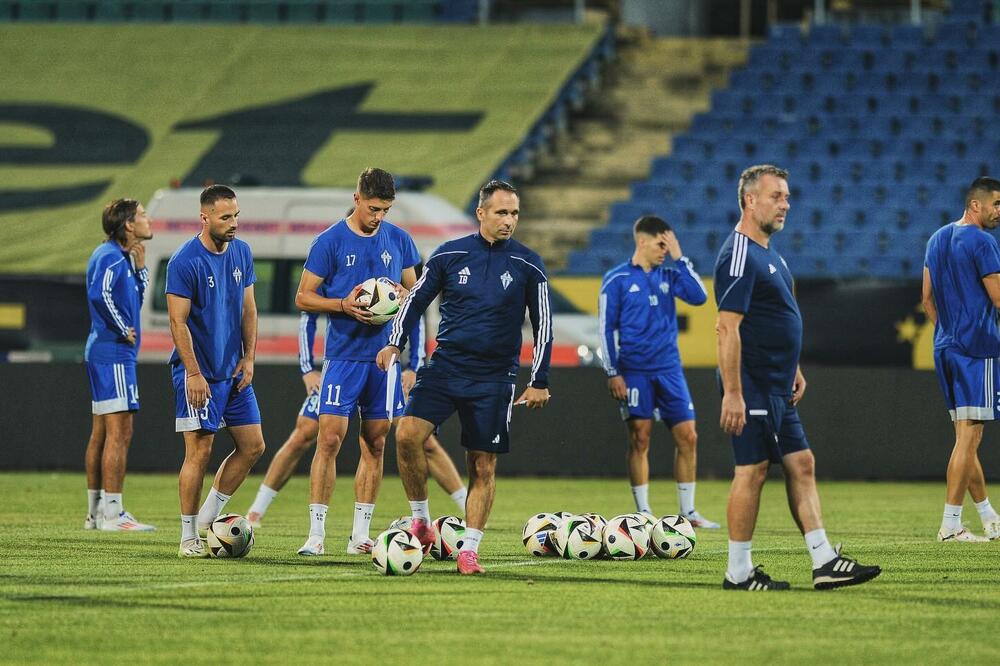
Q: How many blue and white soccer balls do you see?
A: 0